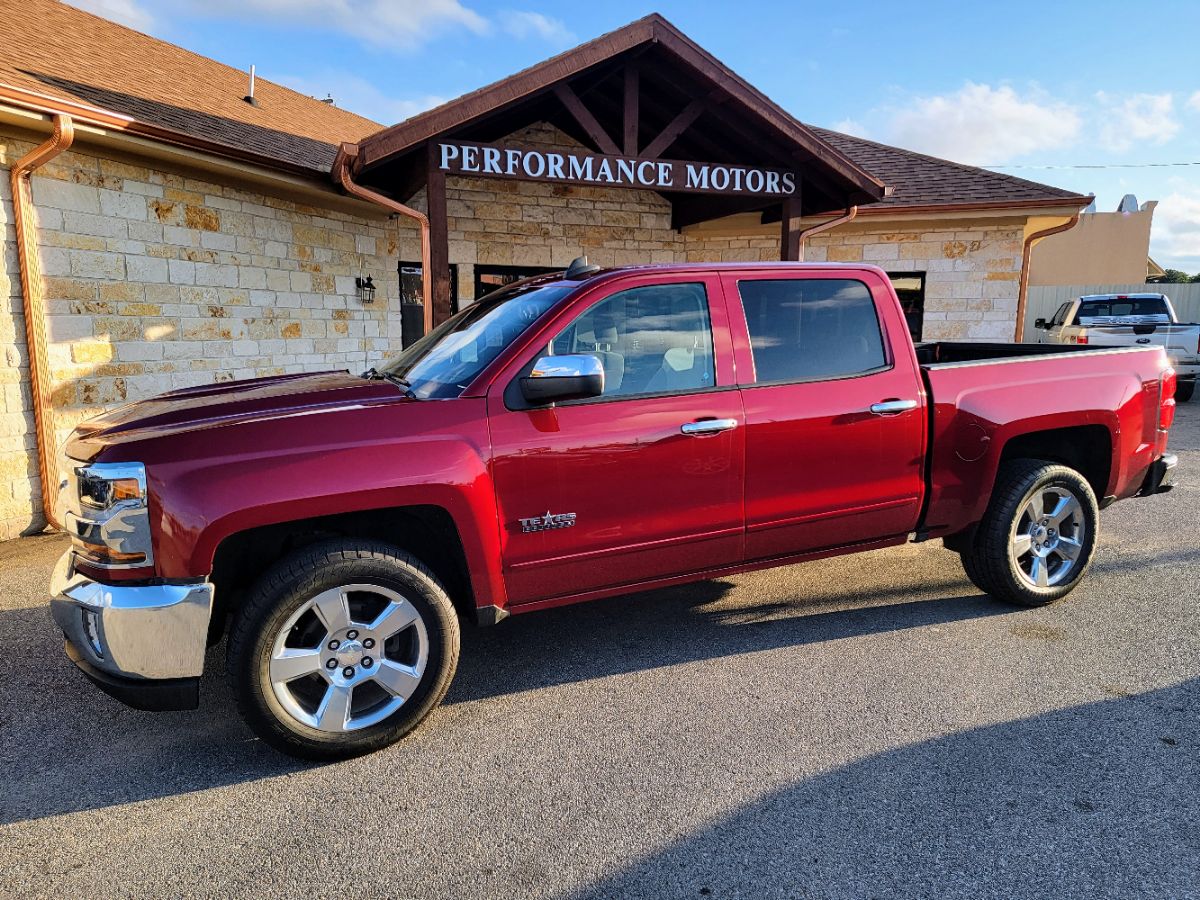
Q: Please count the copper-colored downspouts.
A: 4